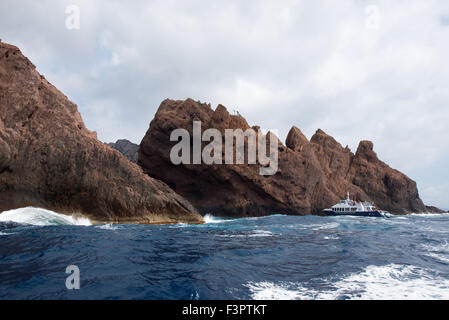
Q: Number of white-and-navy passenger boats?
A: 1